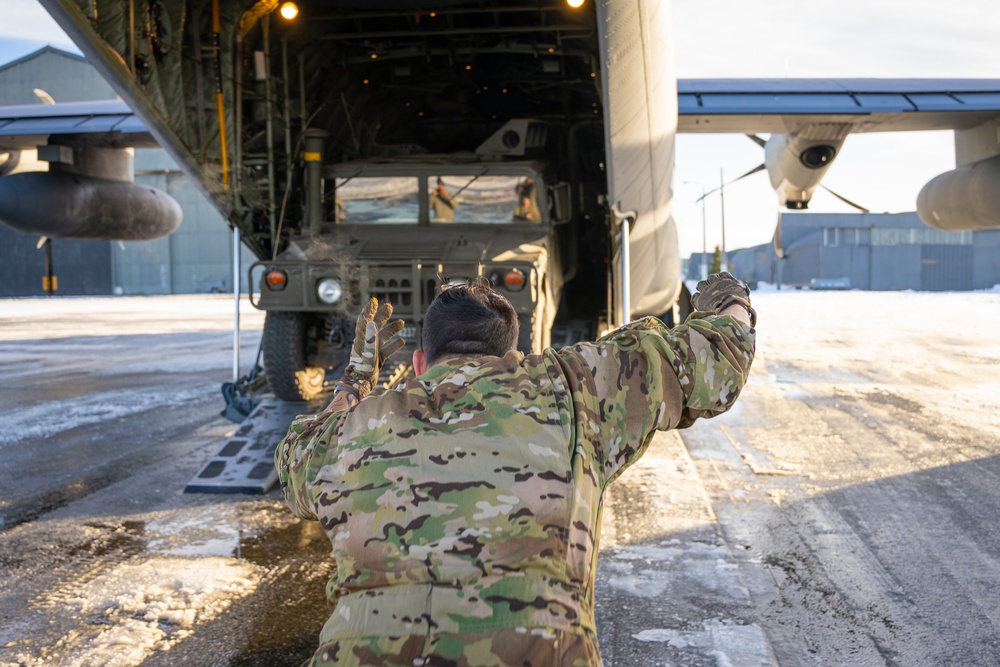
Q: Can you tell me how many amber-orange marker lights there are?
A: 2